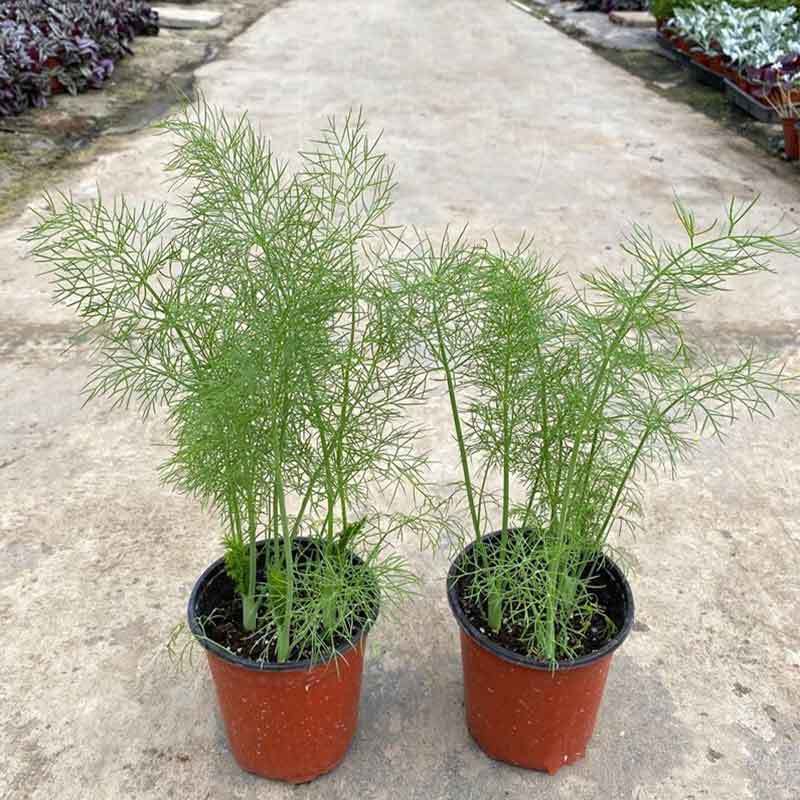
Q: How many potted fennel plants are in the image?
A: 2